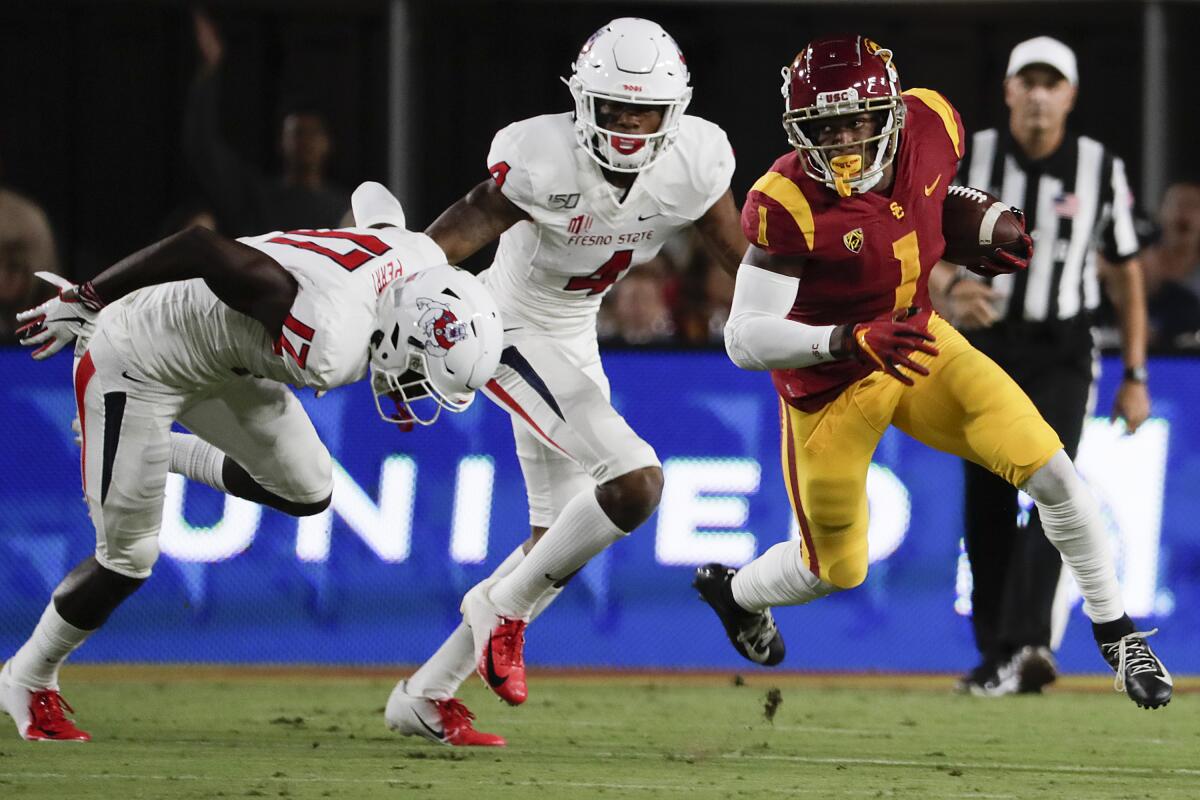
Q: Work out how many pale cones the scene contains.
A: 0